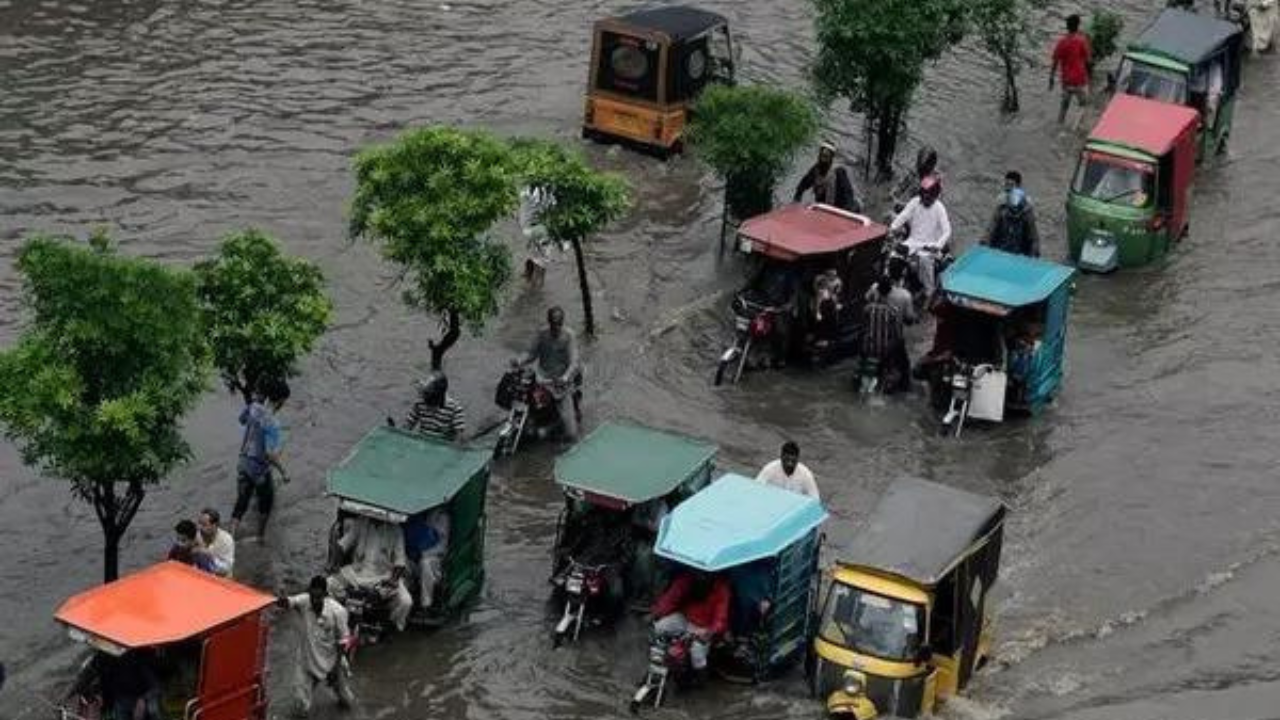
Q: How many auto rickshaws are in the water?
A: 10